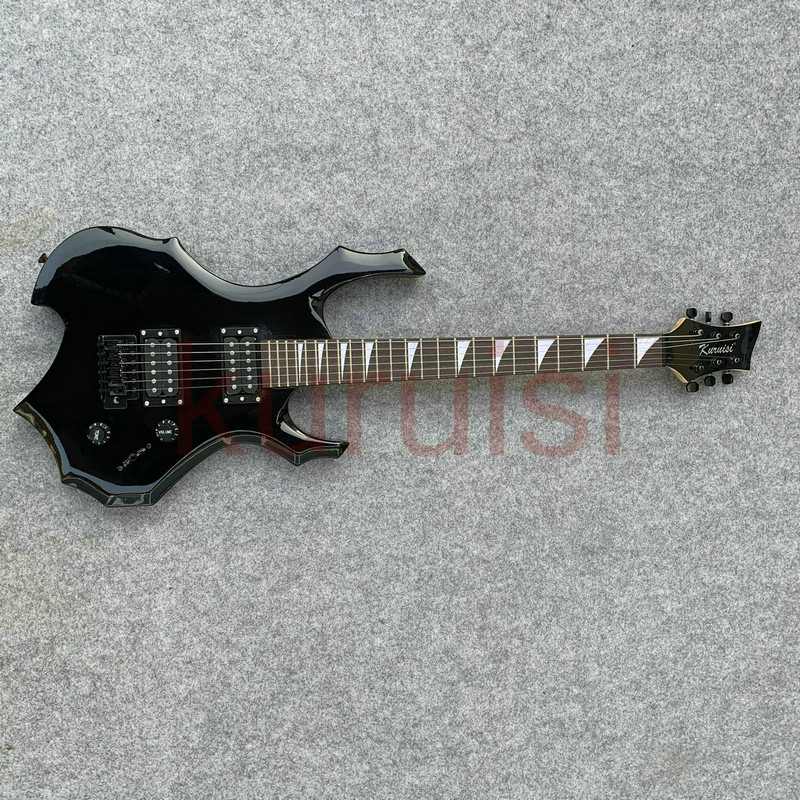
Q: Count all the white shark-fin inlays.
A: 10